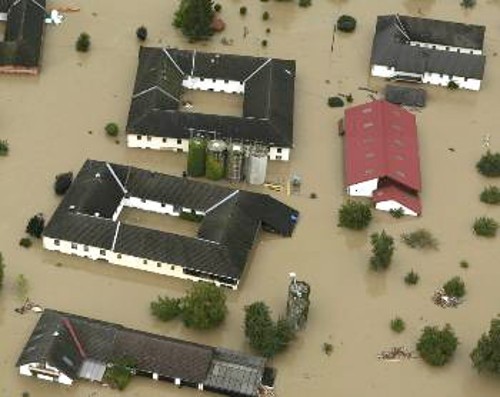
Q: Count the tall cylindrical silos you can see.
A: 5